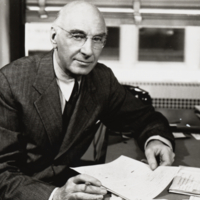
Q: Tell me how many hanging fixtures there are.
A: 0